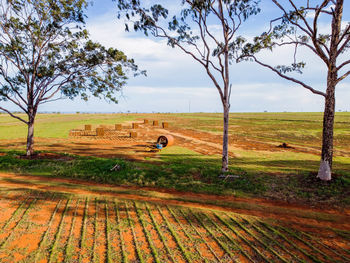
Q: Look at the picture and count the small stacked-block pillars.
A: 8